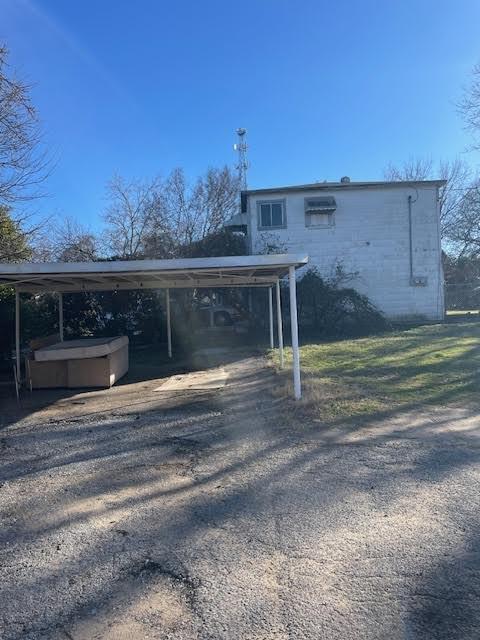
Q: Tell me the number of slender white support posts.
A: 6